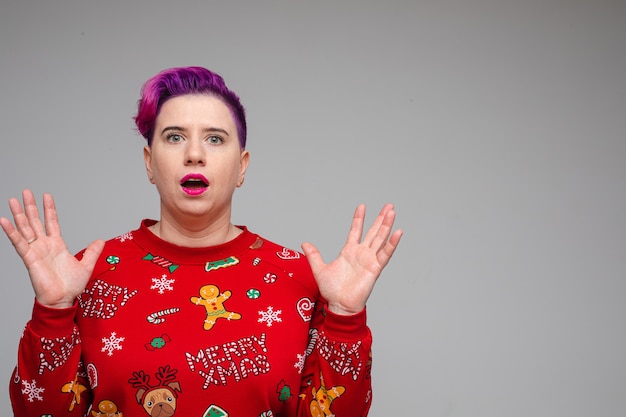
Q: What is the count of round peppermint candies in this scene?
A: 3